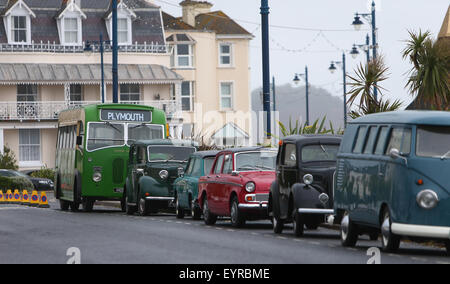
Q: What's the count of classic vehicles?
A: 6